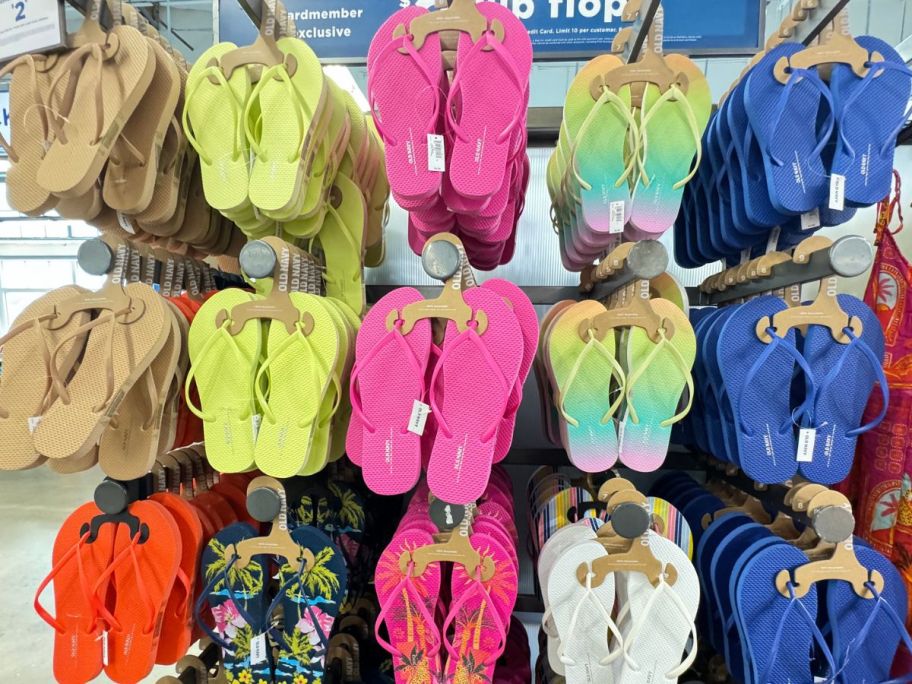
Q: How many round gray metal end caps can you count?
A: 10